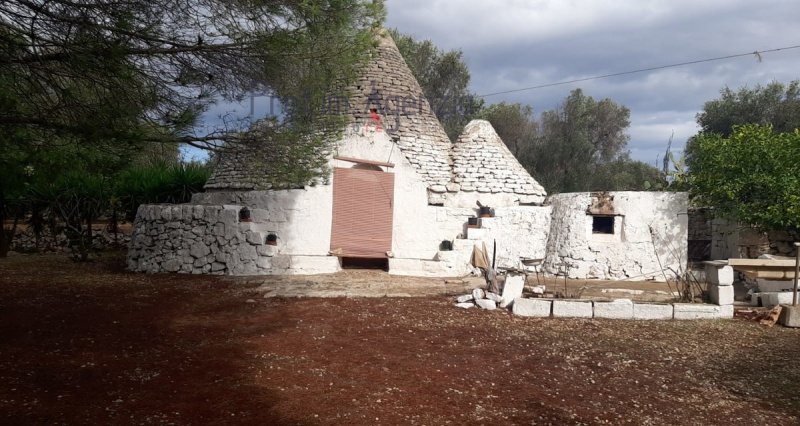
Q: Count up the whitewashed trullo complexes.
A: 1